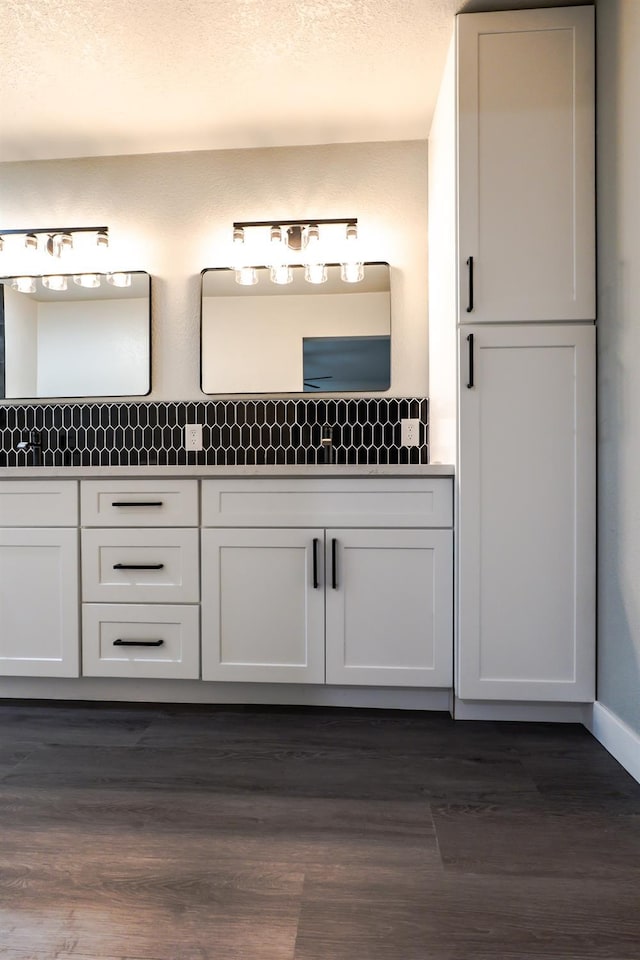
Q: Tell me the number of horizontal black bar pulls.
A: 3